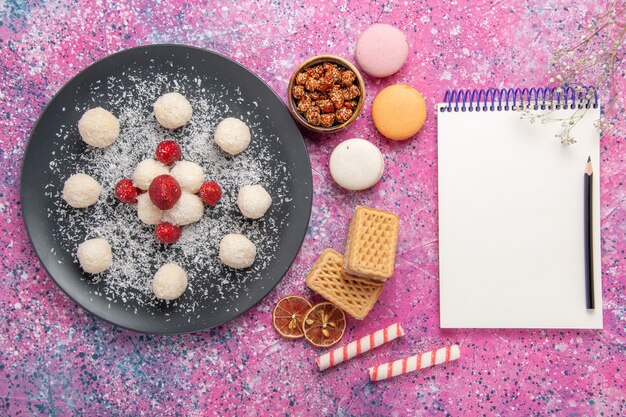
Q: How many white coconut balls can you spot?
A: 12